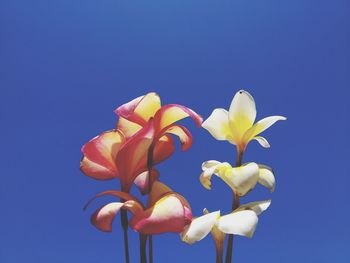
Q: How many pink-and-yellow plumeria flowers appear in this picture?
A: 3